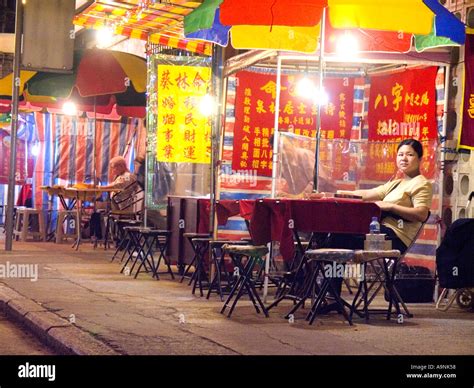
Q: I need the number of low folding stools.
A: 9